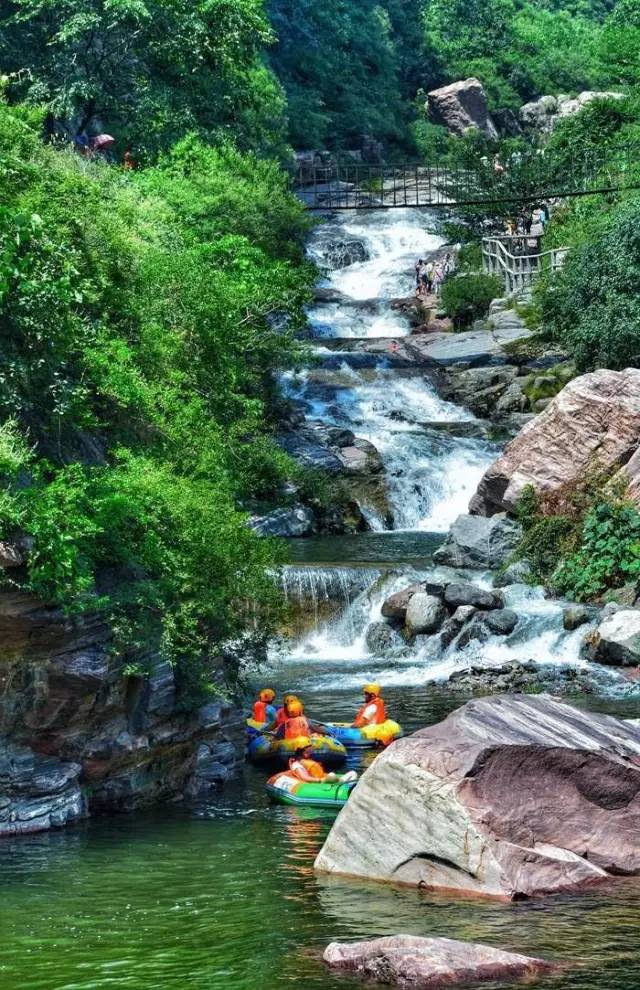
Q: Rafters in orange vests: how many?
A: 5